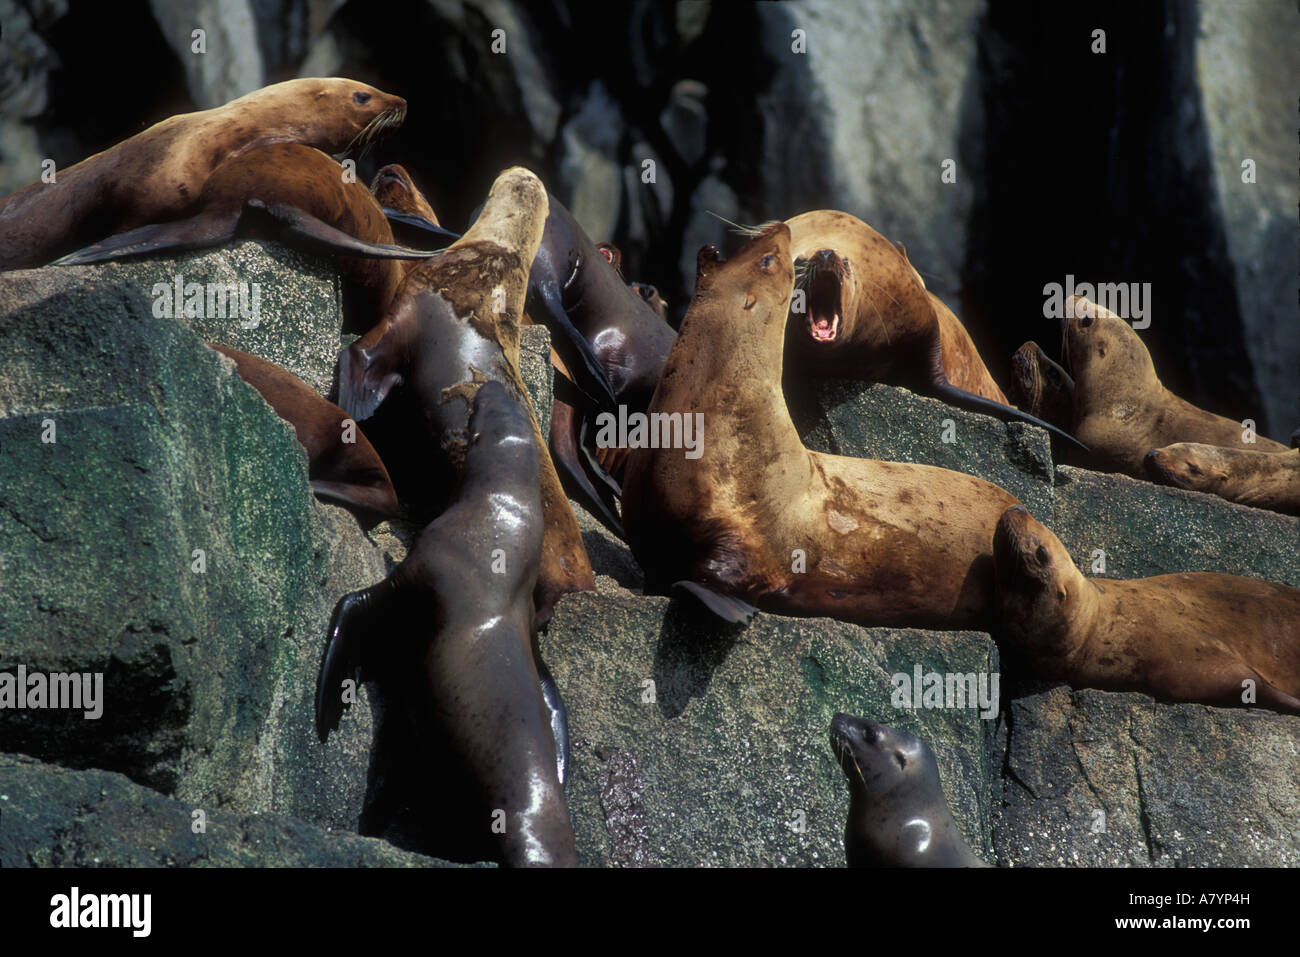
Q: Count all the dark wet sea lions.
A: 3